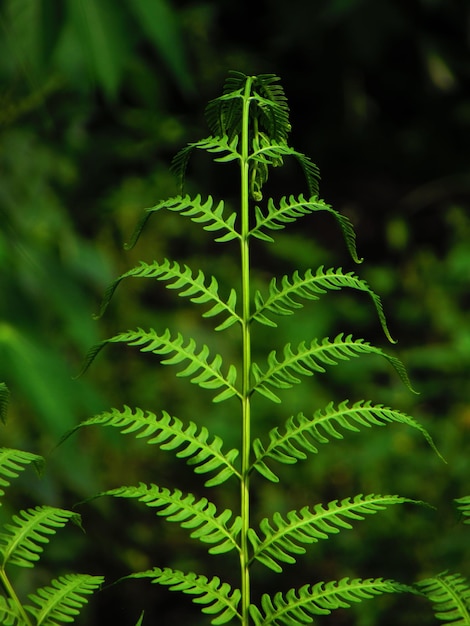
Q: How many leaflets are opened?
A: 14